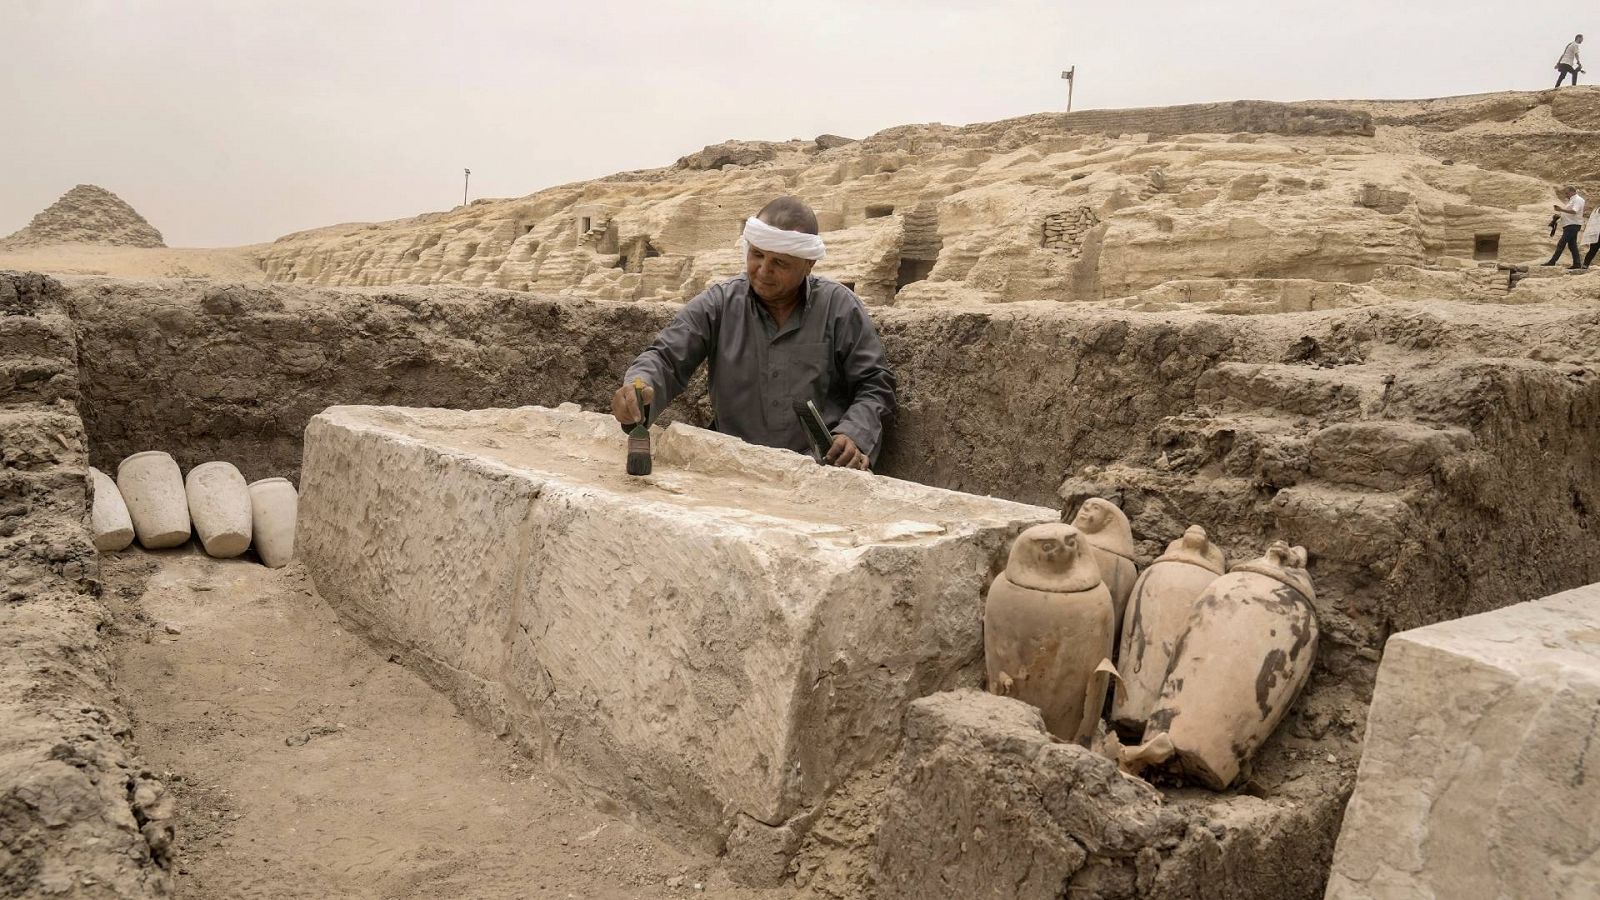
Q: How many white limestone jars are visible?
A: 4